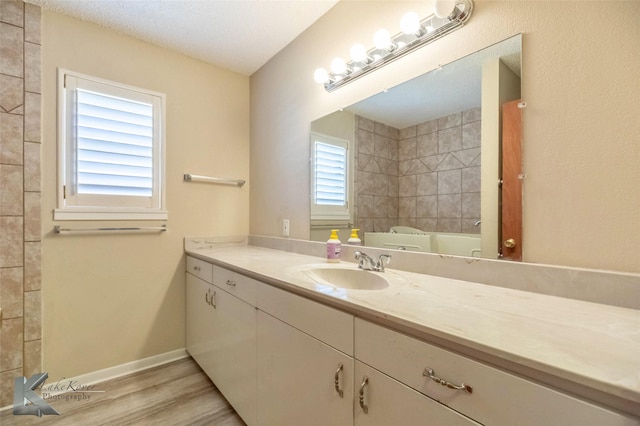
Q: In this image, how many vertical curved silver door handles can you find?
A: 4